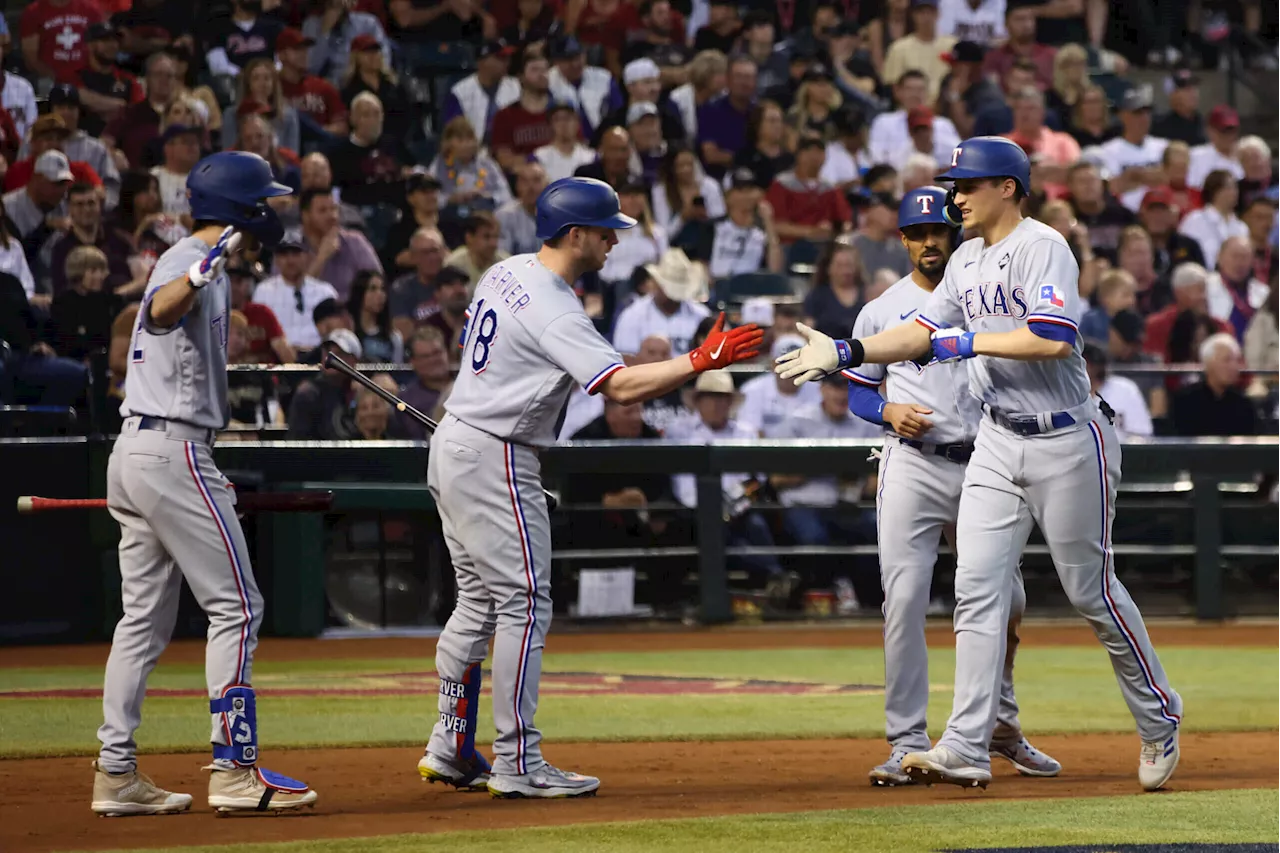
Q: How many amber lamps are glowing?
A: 0